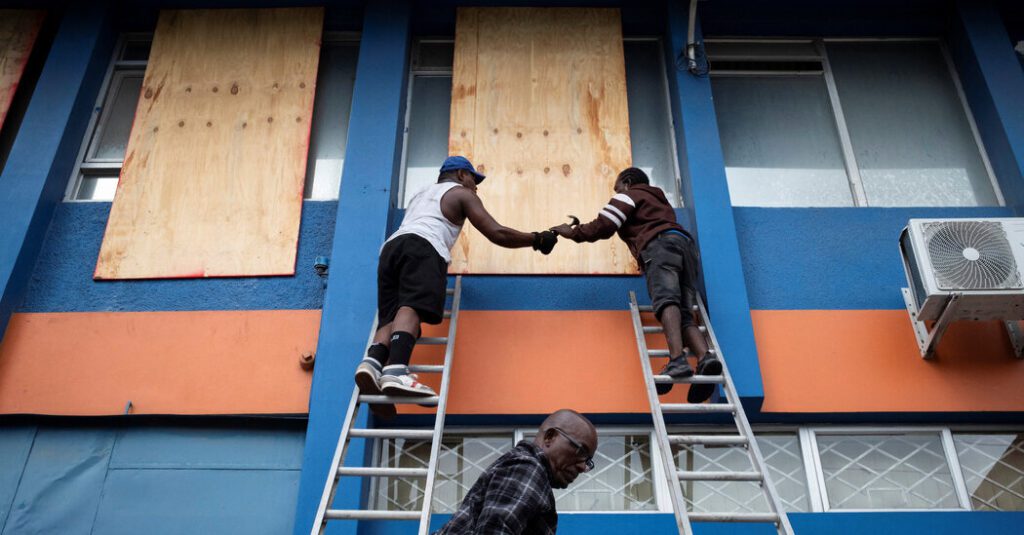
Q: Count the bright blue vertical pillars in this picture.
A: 4